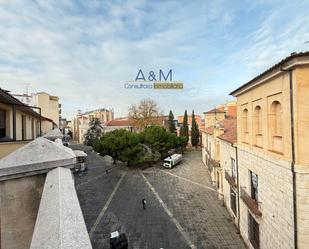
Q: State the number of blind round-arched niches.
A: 3